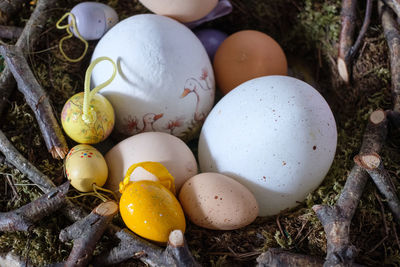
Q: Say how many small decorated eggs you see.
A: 4